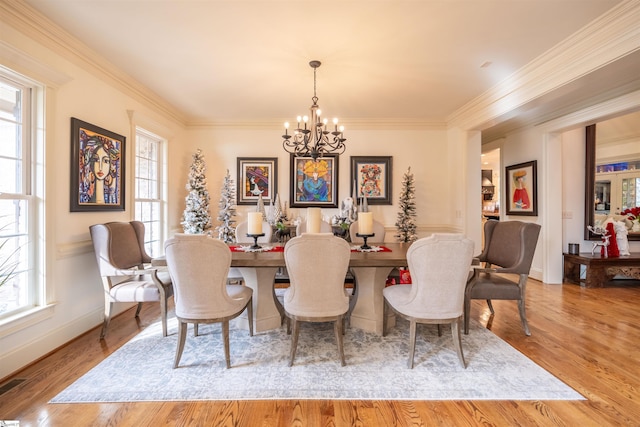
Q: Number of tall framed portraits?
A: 5